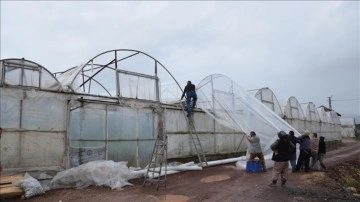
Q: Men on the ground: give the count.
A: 6